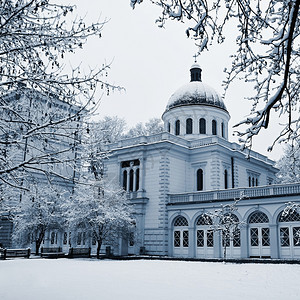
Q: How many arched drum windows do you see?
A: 6